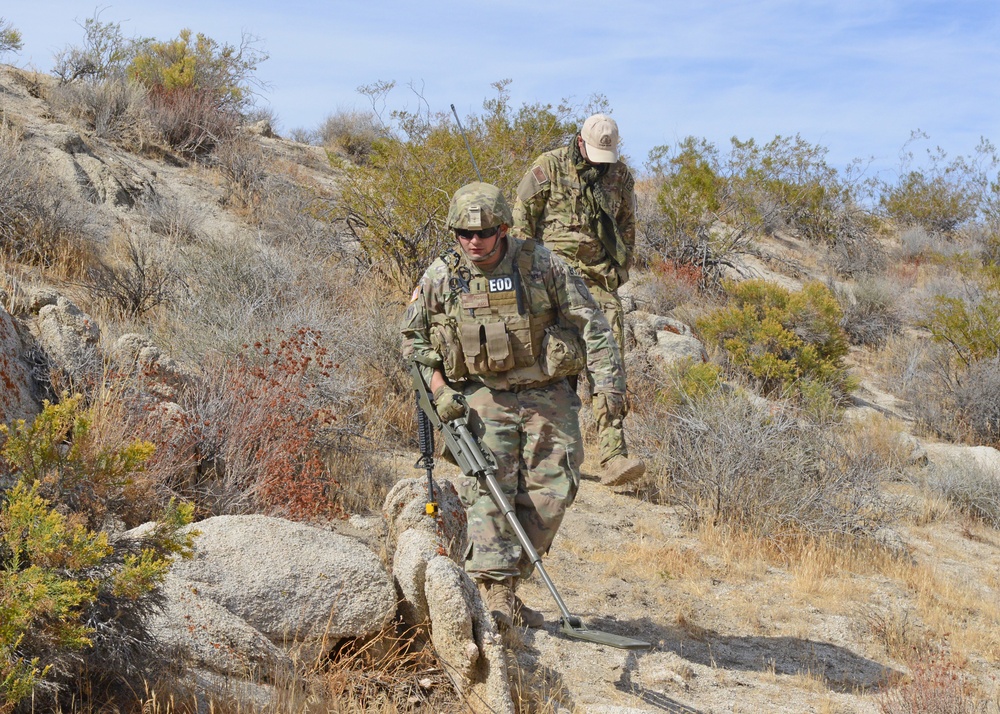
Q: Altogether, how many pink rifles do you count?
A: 0